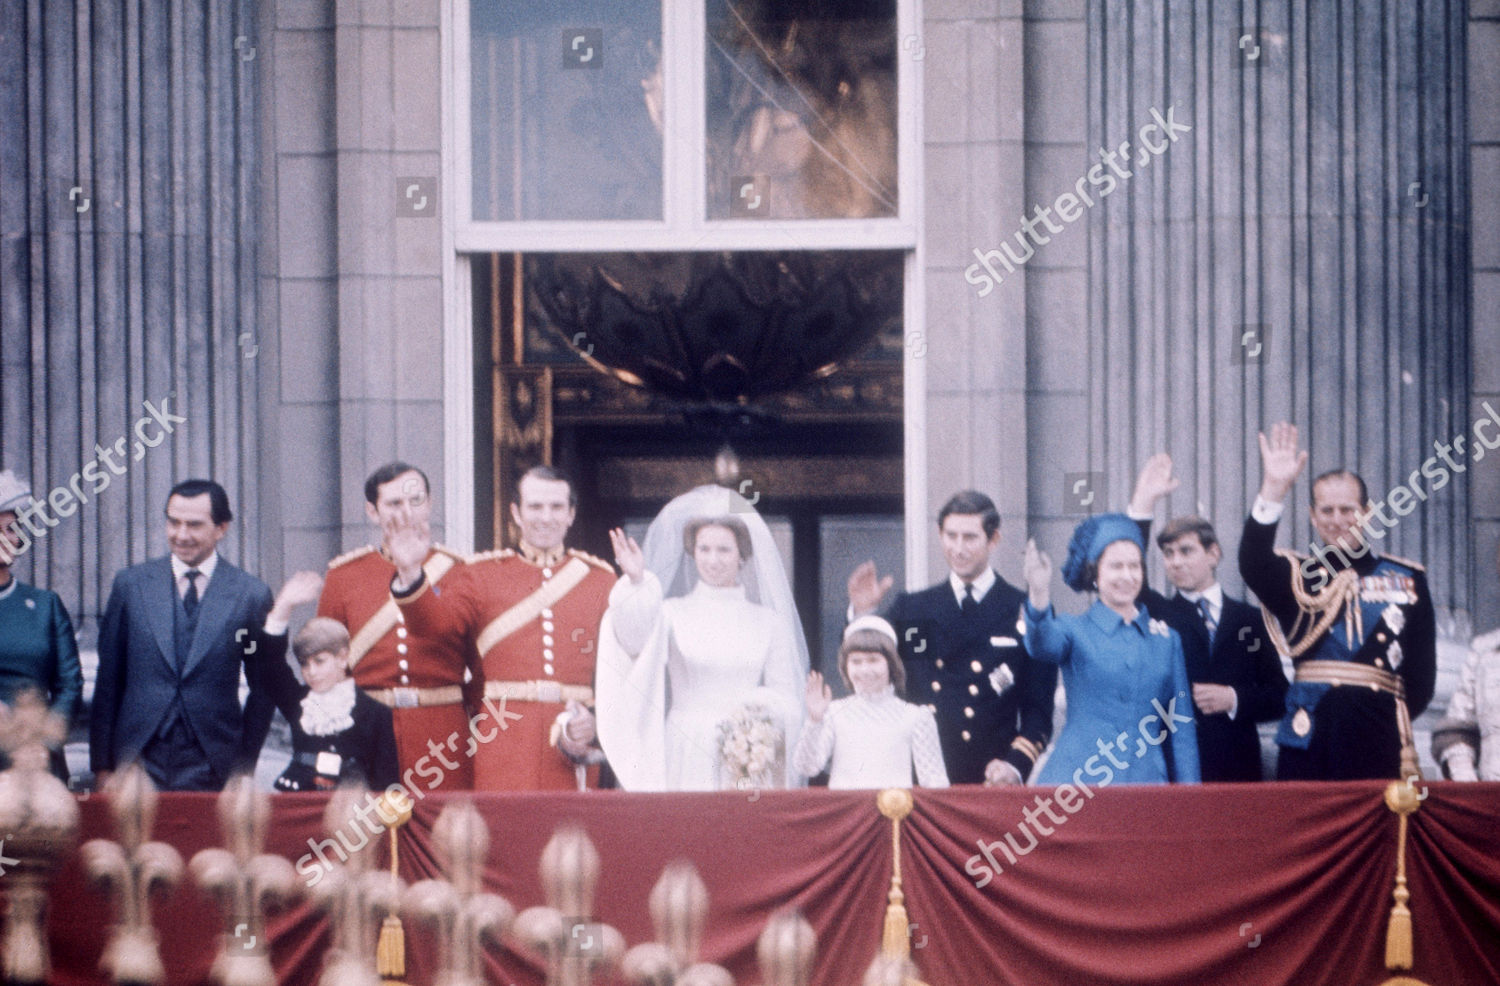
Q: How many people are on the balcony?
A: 12